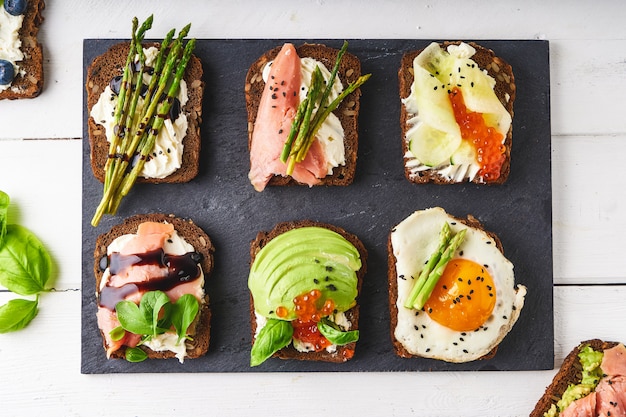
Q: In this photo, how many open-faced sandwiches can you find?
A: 8